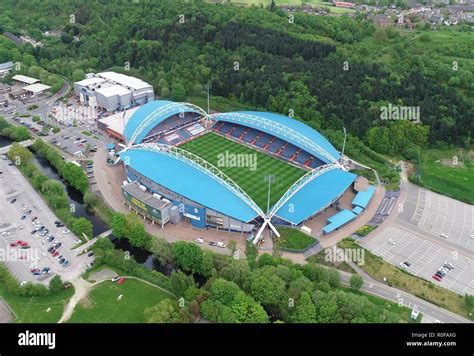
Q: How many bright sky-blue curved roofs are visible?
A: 4